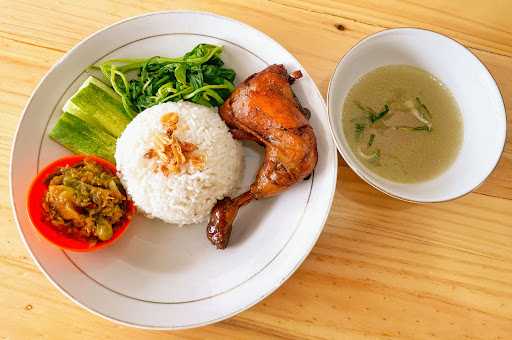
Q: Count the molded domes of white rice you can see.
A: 1